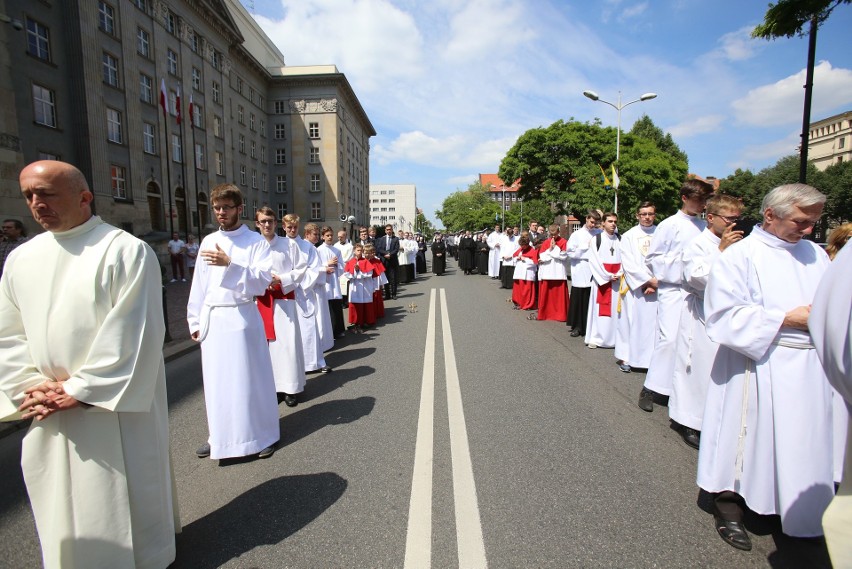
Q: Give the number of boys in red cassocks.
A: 4